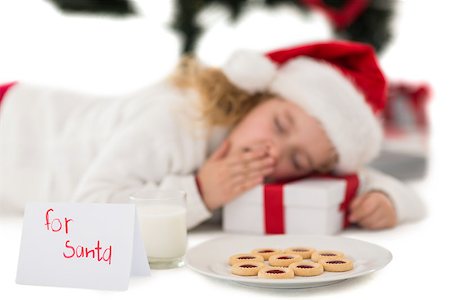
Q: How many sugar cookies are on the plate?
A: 9